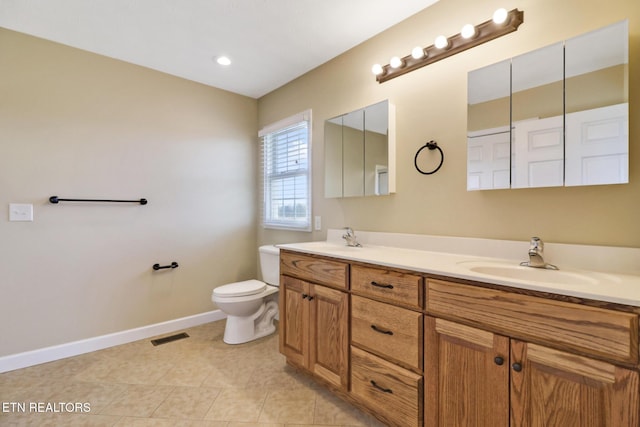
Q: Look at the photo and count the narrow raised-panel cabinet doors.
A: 4